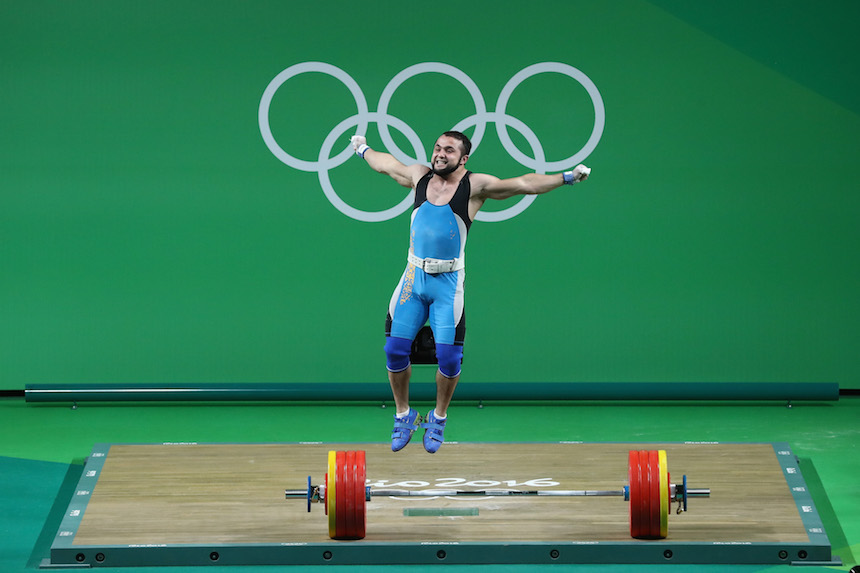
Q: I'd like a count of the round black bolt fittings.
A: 9